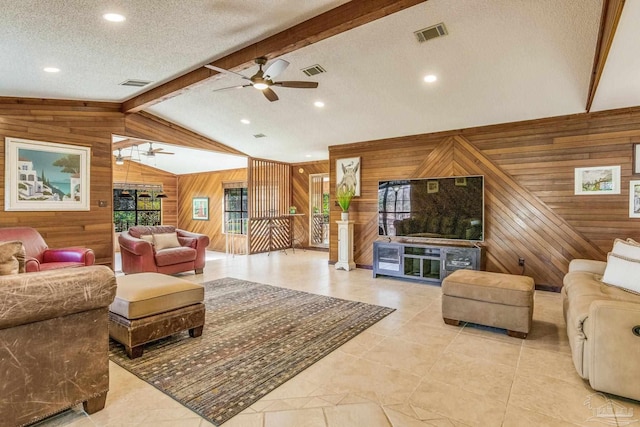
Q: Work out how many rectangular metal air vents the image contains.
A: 4